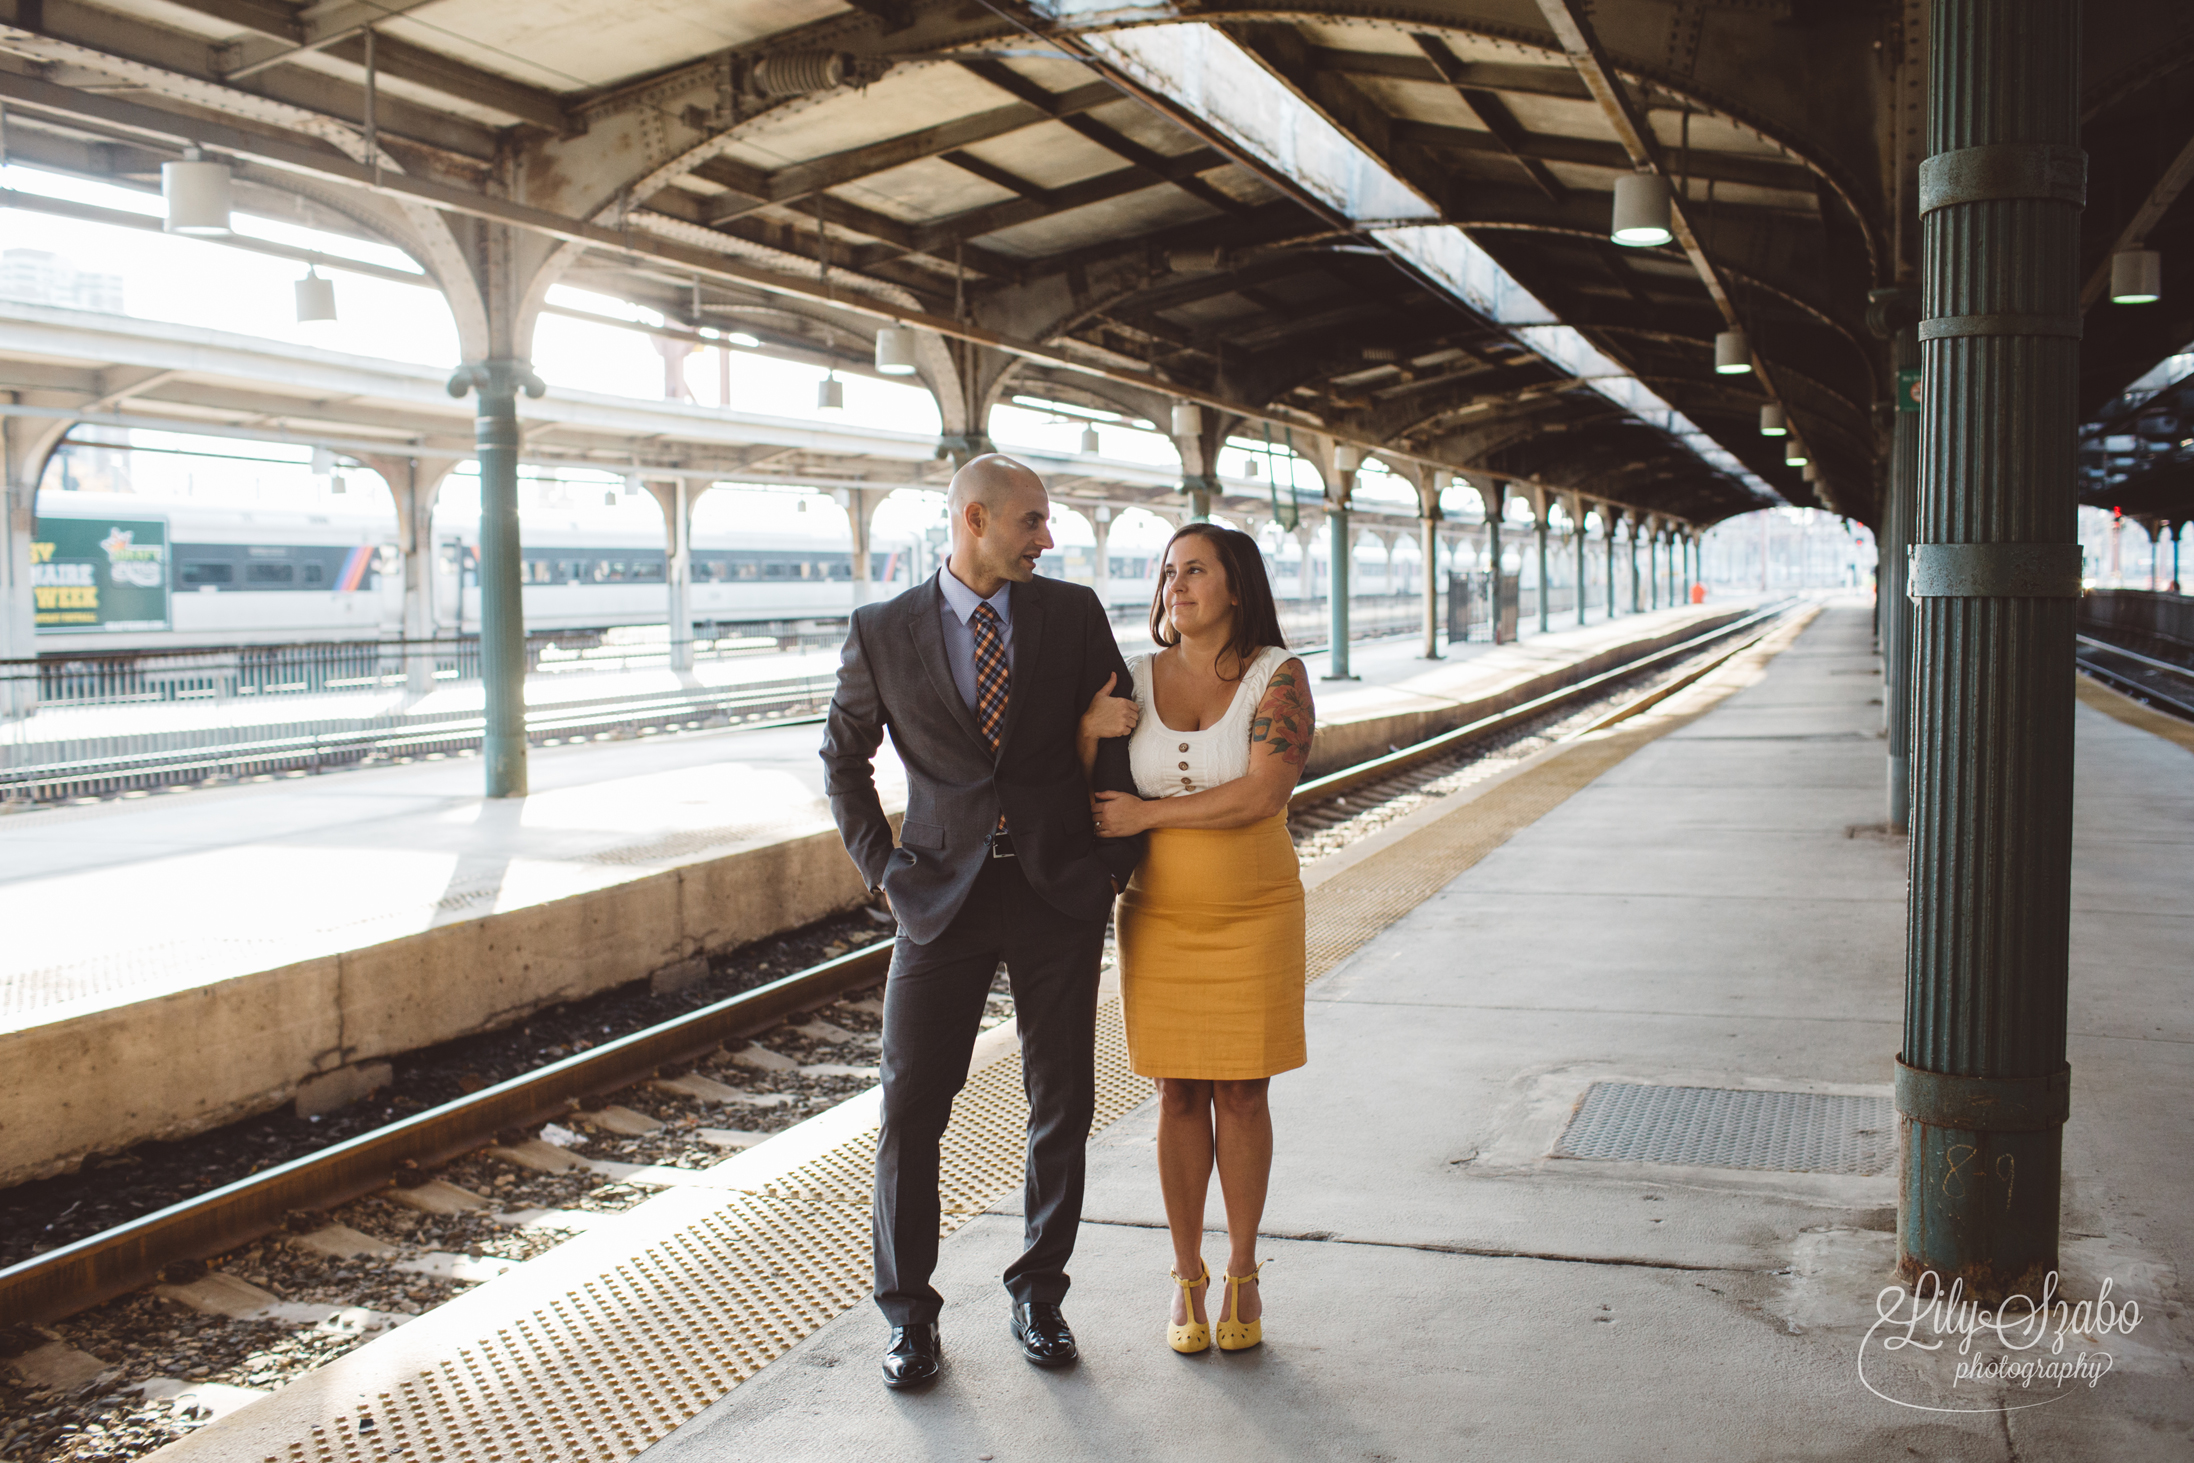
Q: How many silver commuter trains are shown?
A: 1